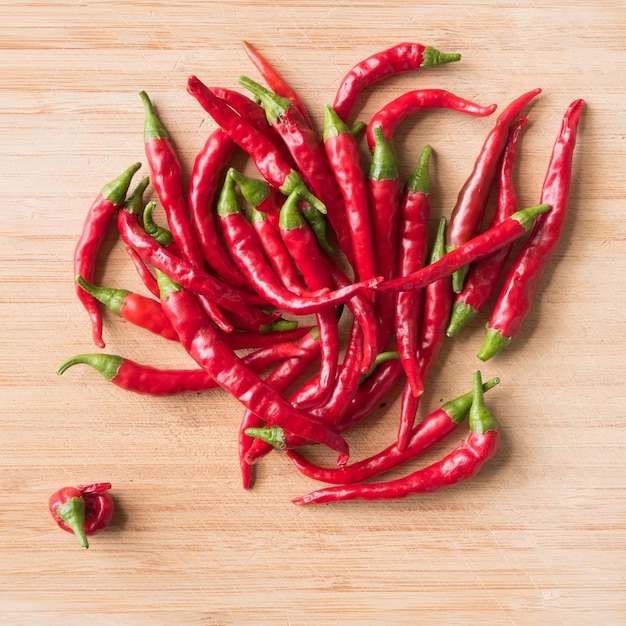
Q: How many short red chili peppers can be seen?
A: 1